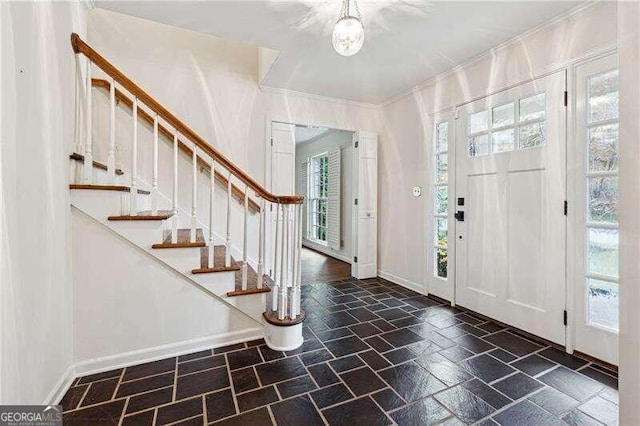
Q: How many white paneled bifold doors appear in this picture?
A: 2